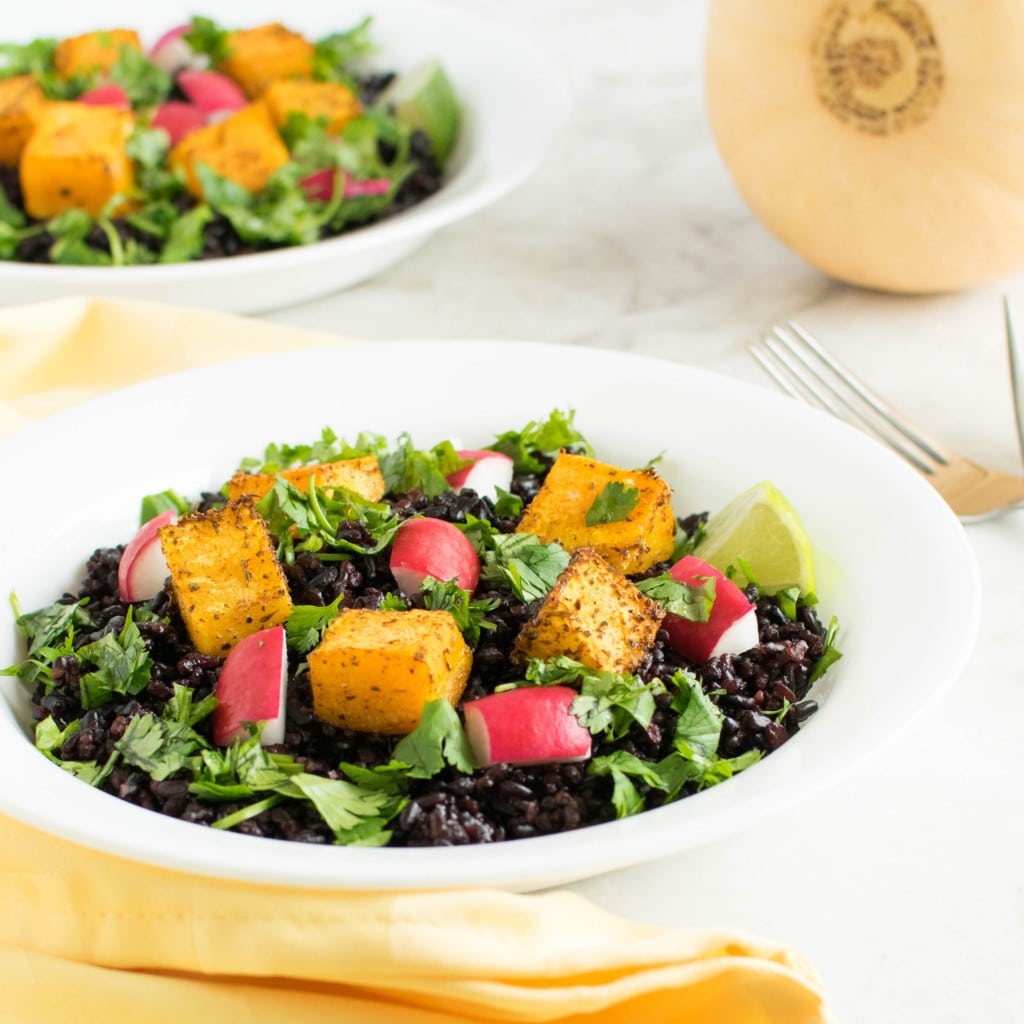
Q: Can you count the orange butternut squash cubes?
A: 11